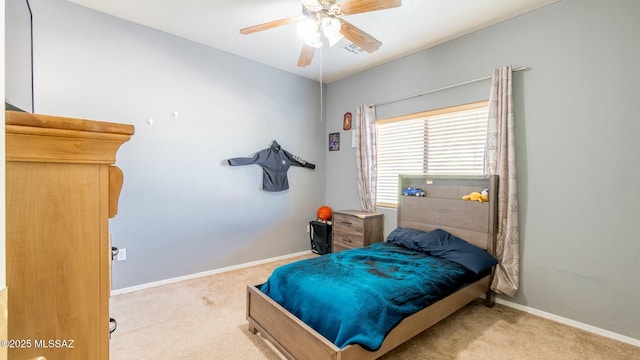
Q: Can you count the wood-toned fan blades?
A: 4